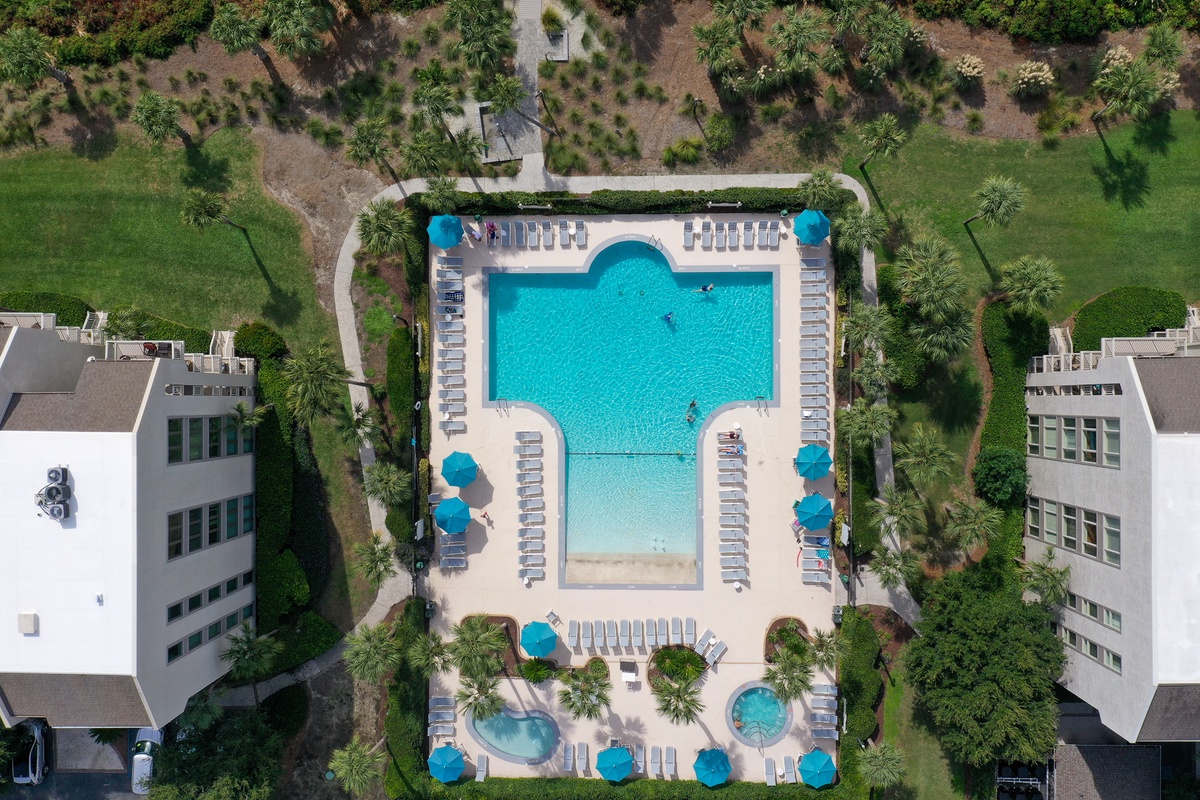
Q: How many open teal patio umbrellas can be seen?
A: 11